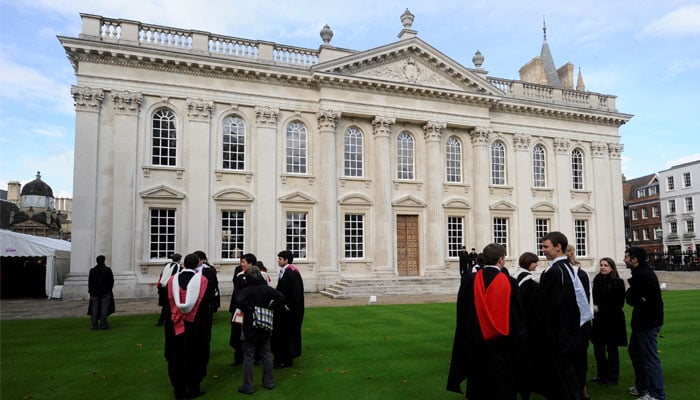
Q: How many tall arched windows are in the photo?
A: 9